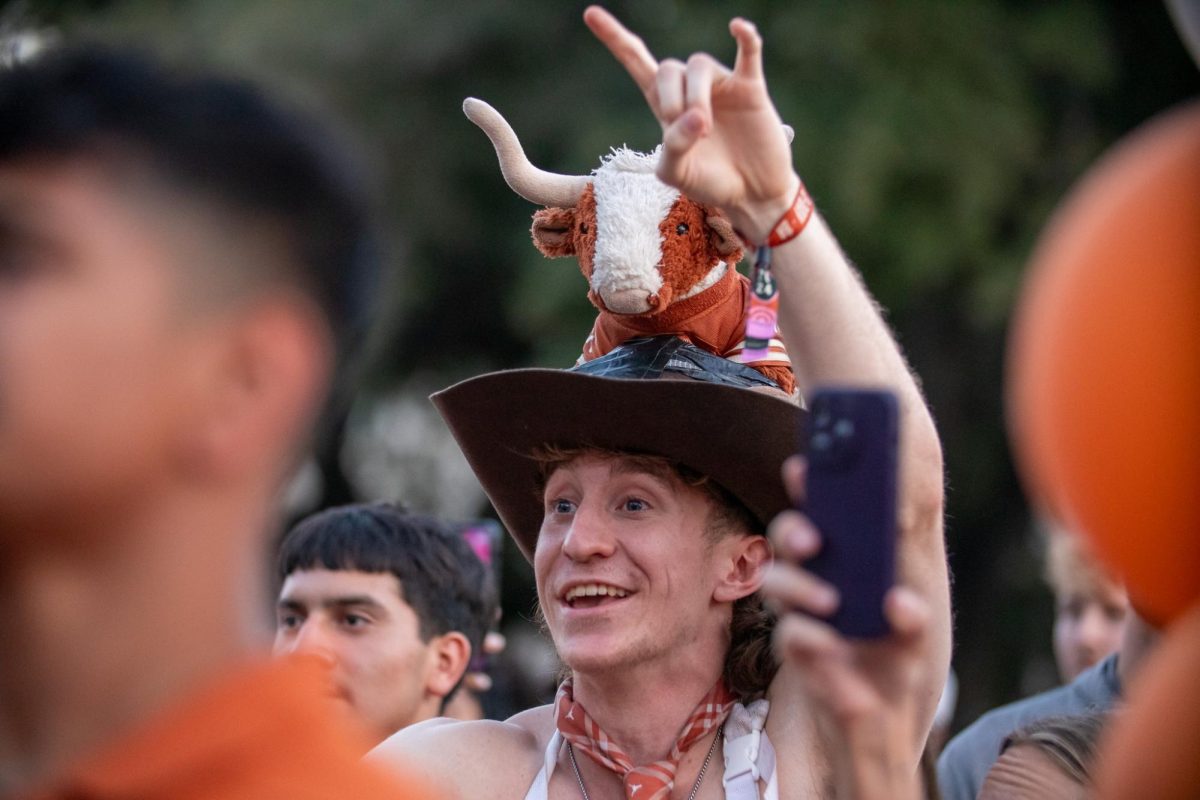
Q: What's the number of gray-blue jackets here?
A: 1